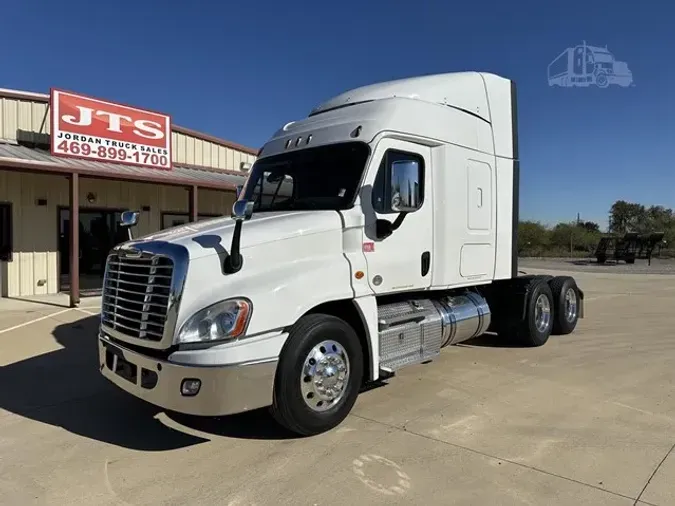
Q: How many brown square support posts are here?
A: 2